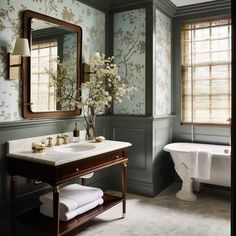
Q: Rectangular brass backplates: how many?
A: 2